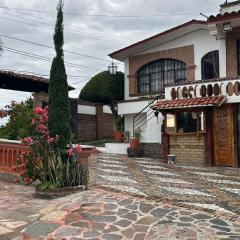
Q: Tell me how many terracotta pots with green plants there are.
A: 2